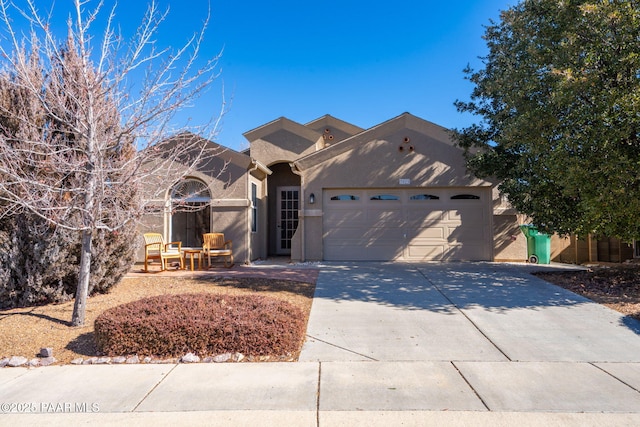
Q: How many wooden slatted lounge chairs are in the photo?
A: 2